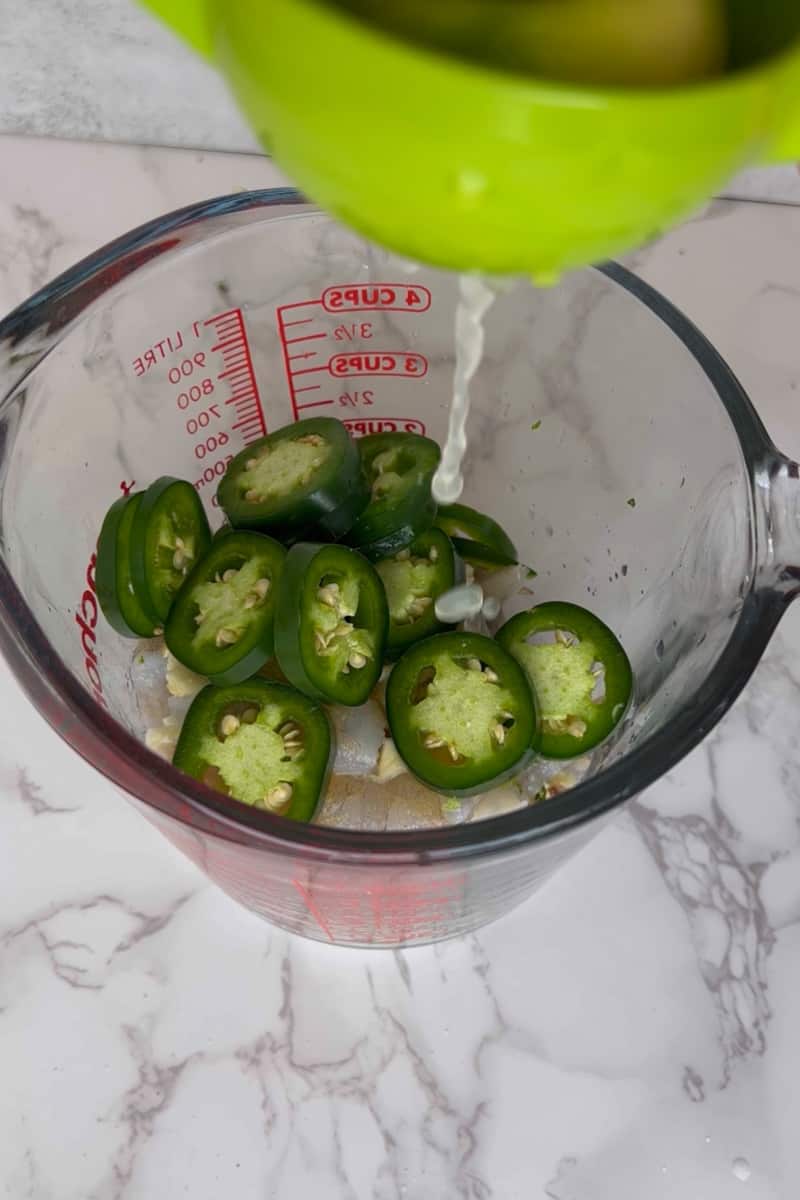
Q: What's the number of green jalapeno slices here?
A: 11